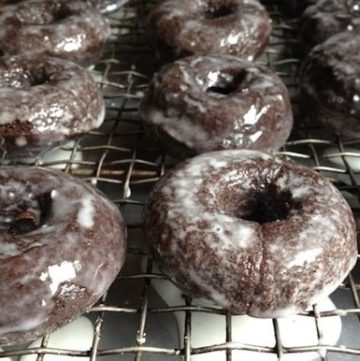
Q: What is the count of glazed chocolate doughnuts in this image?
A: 8